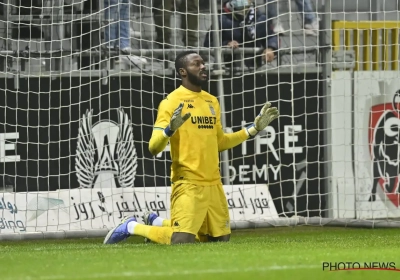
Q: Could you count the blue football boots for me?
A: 2